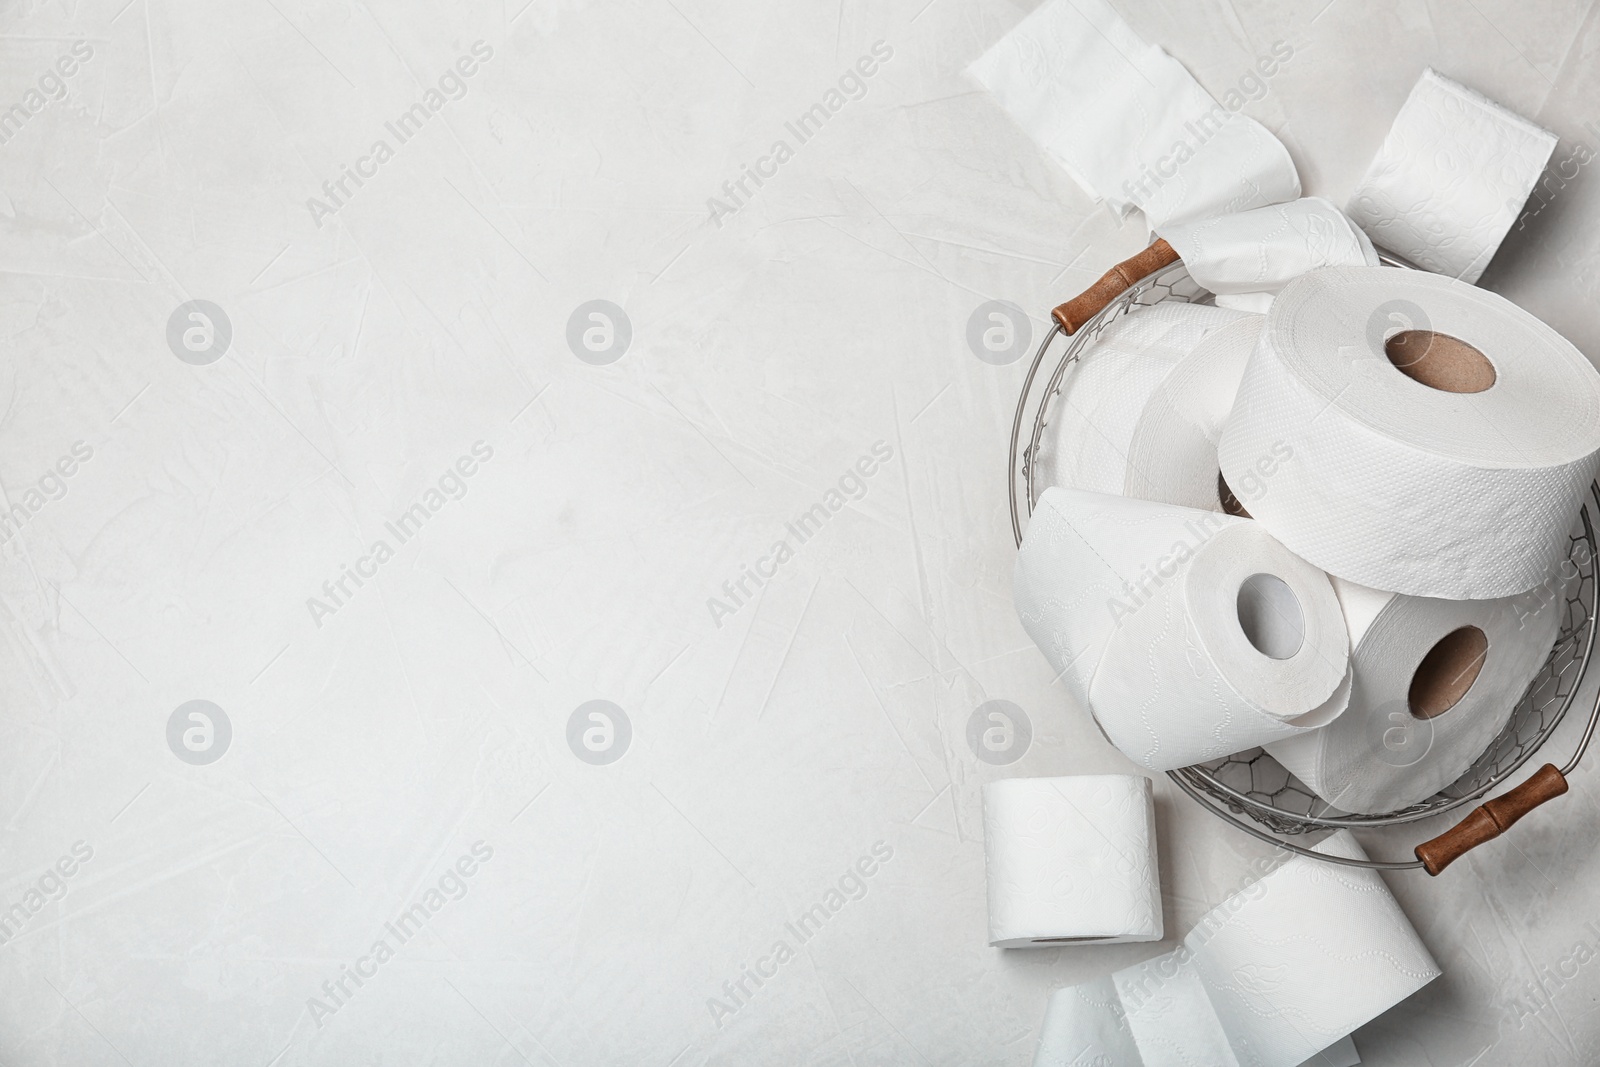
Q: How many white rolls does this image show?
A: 7